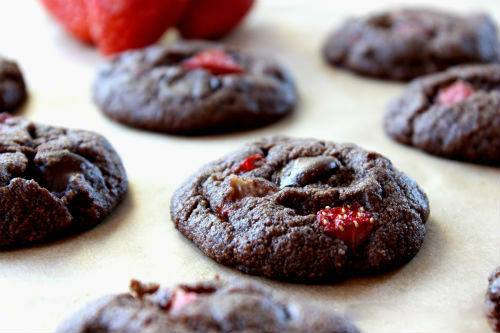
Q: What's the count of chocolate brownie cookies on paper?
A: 8